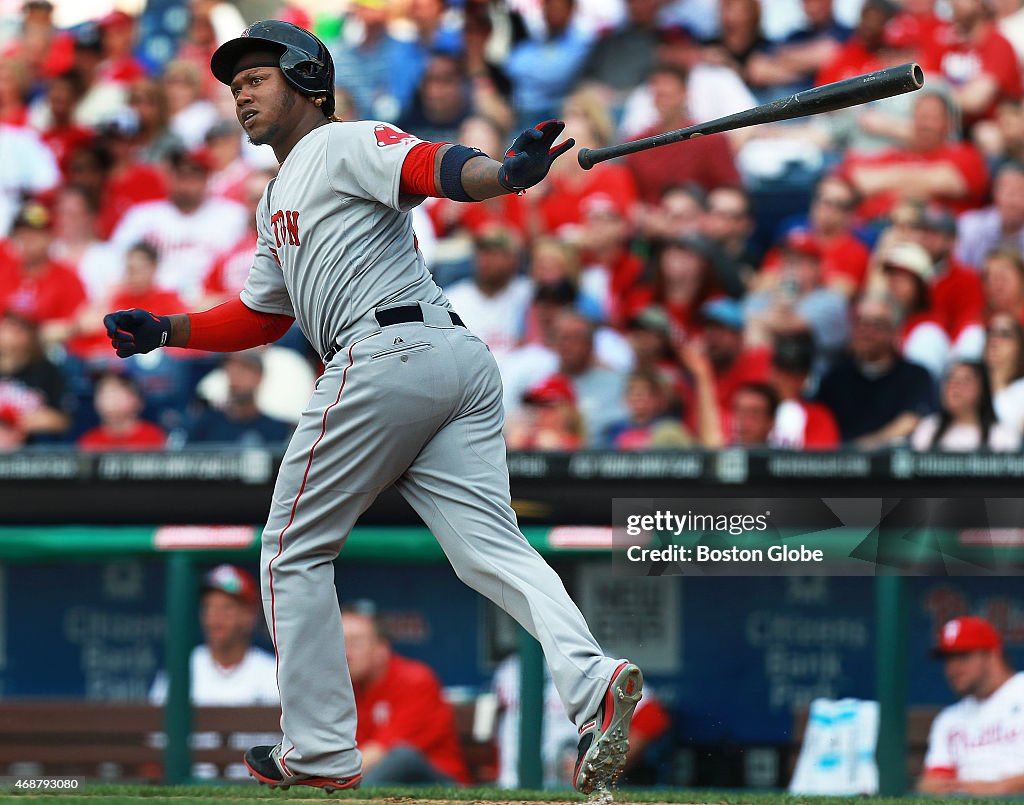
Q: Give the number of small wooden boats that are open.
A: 0